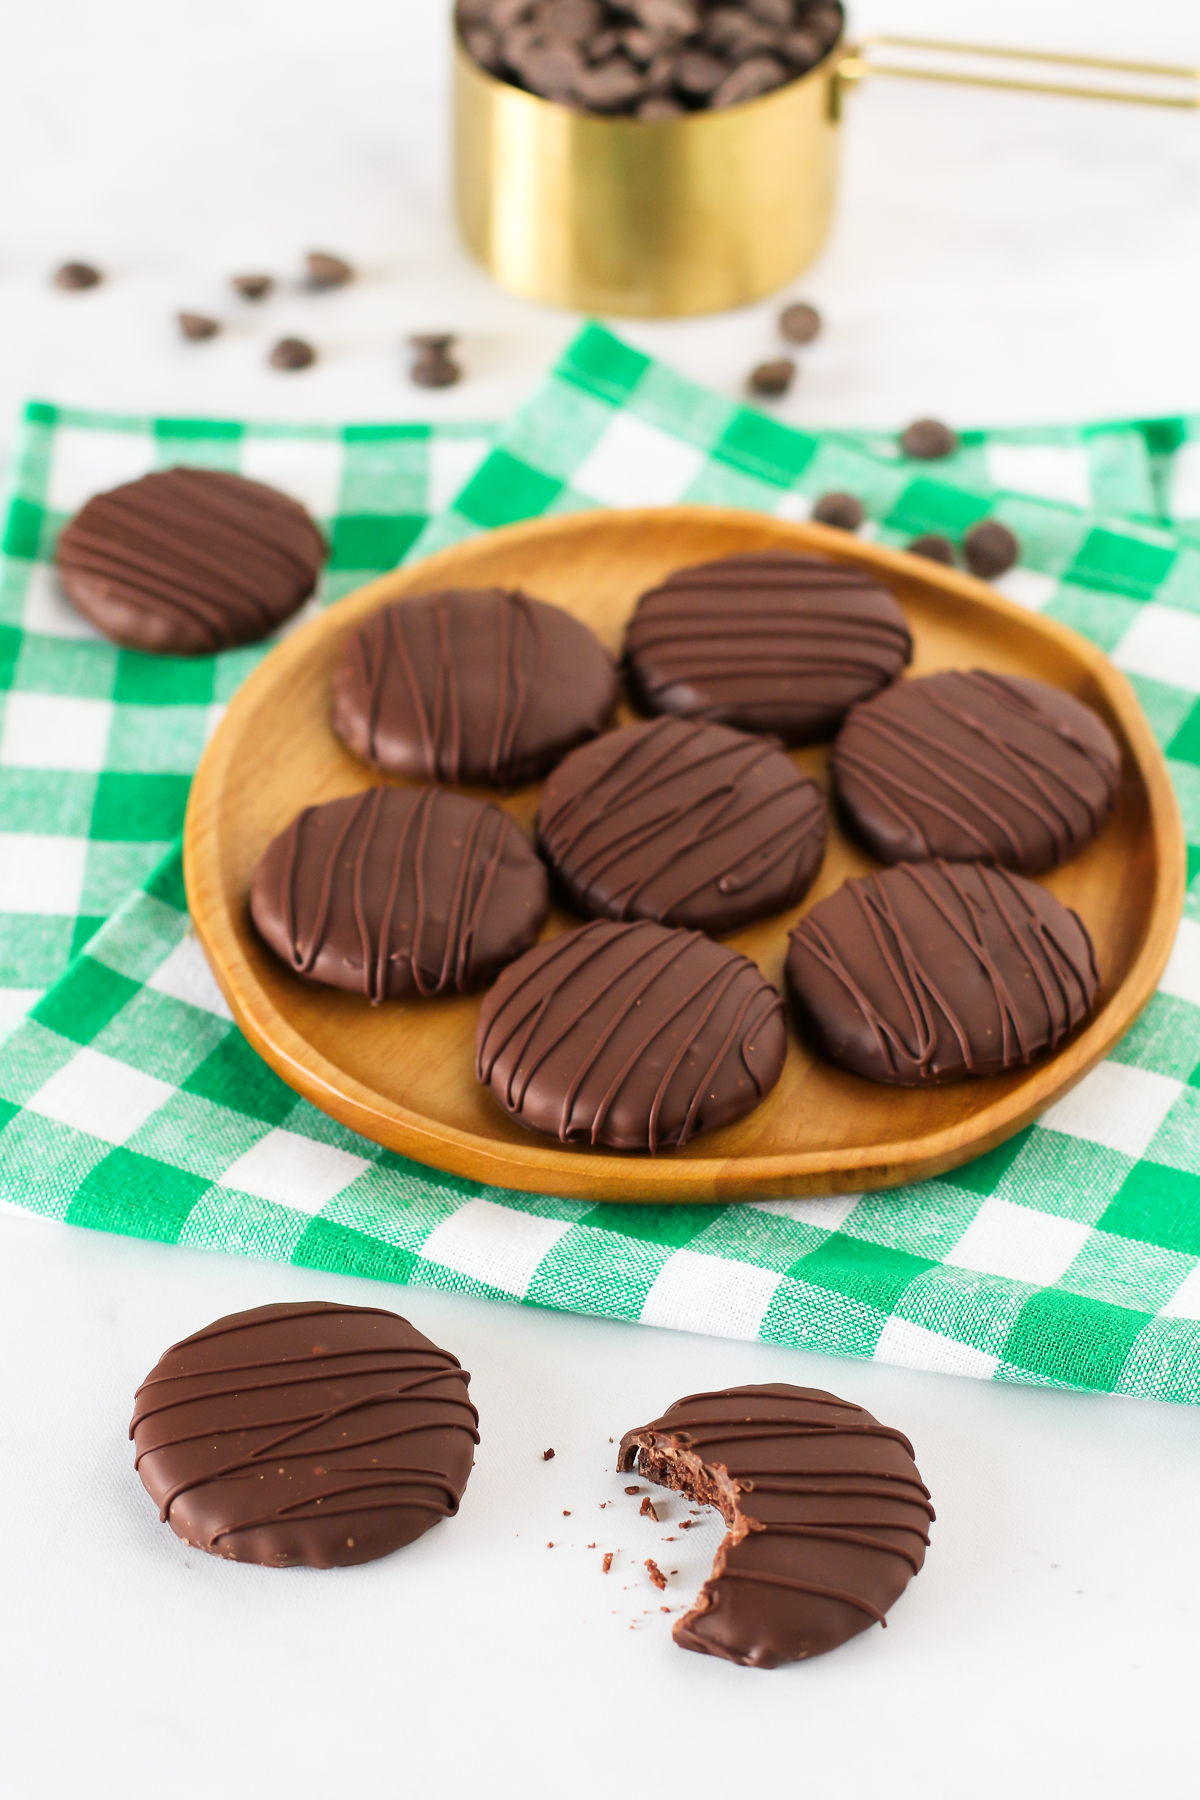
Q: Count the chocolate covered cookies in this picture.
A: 10